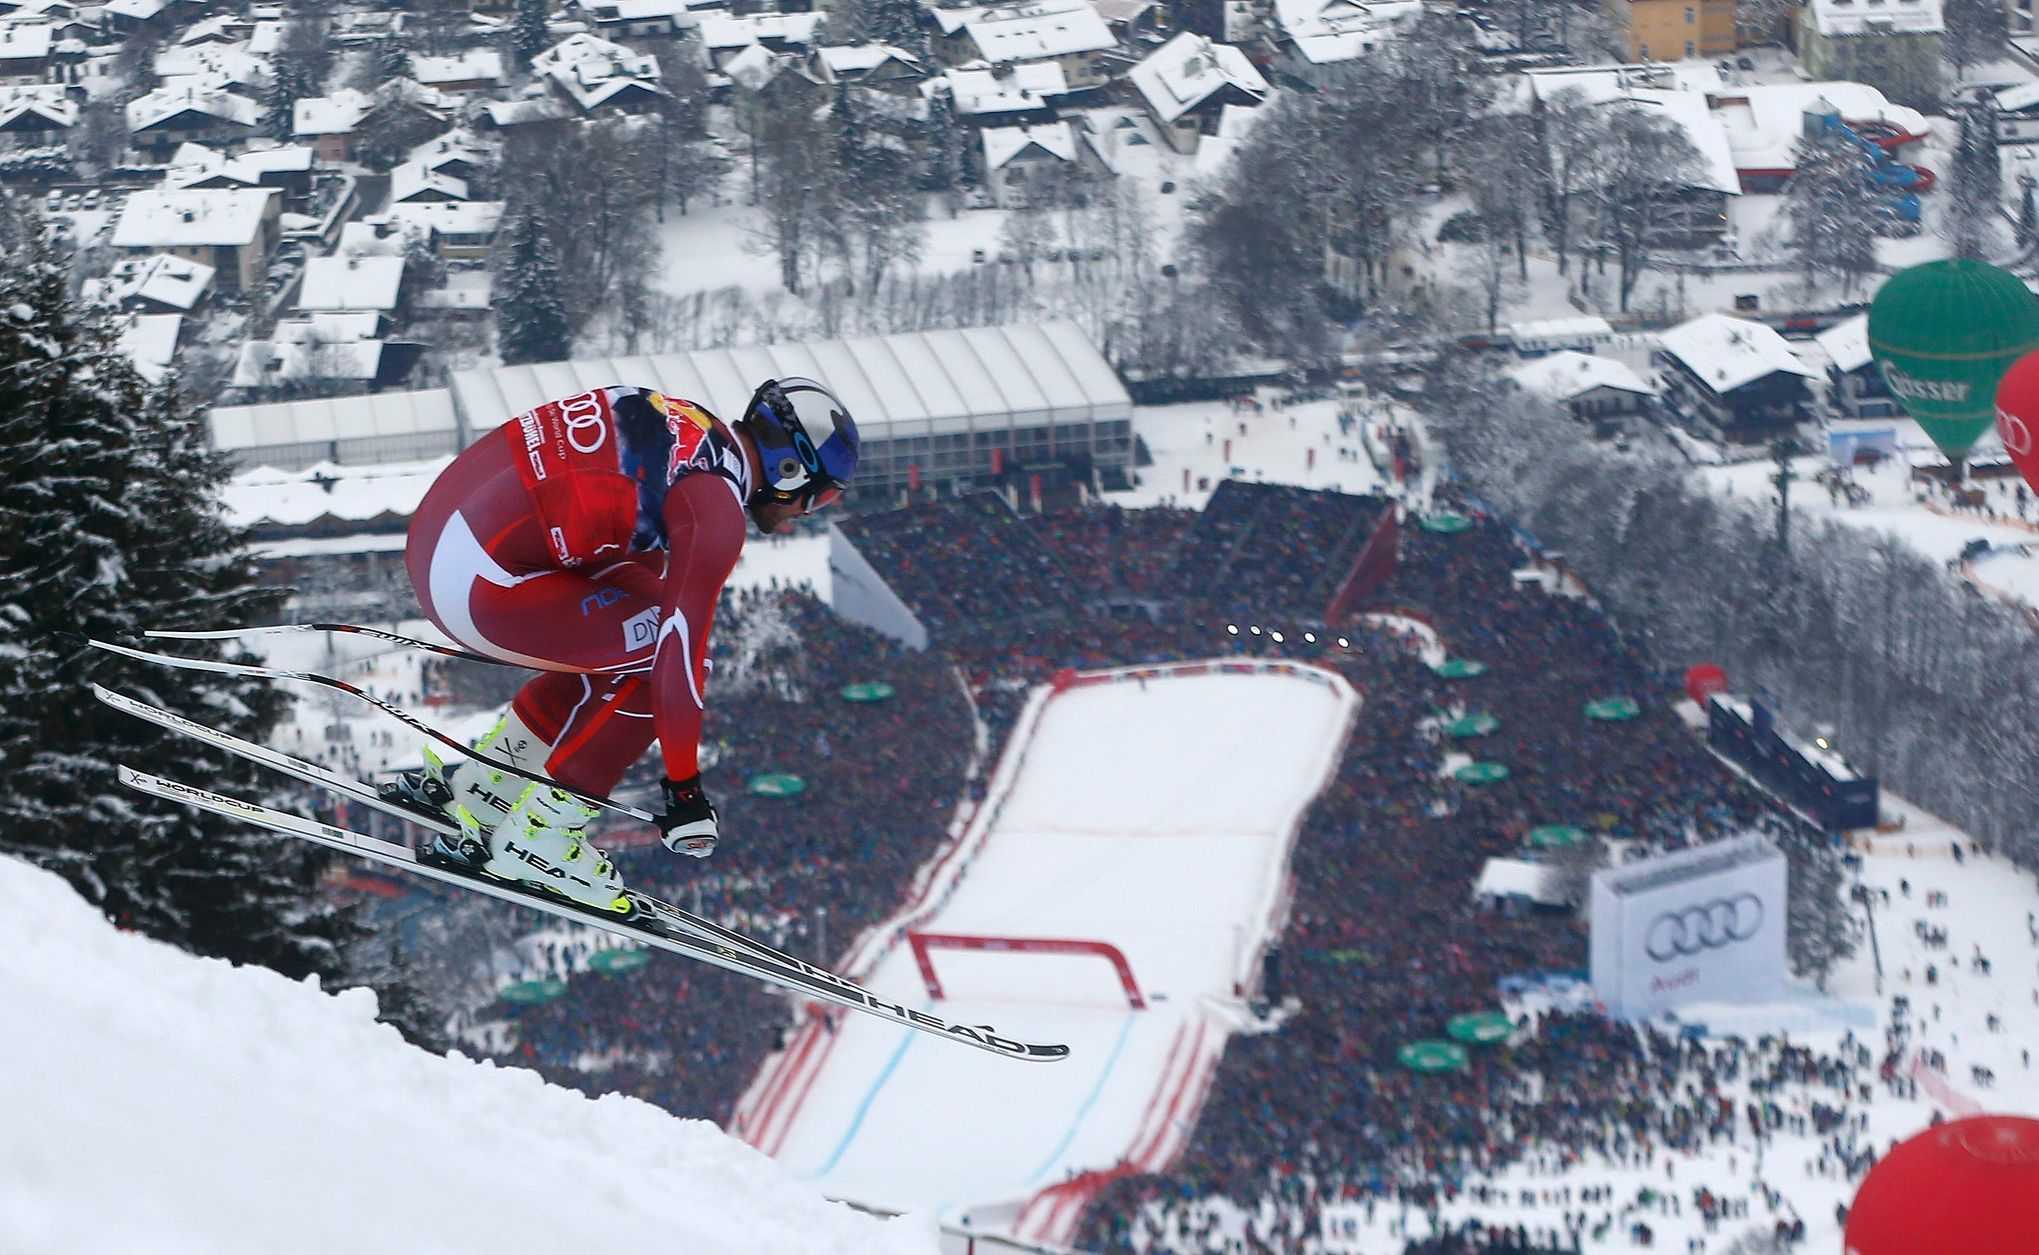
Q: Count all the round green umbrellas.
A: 12